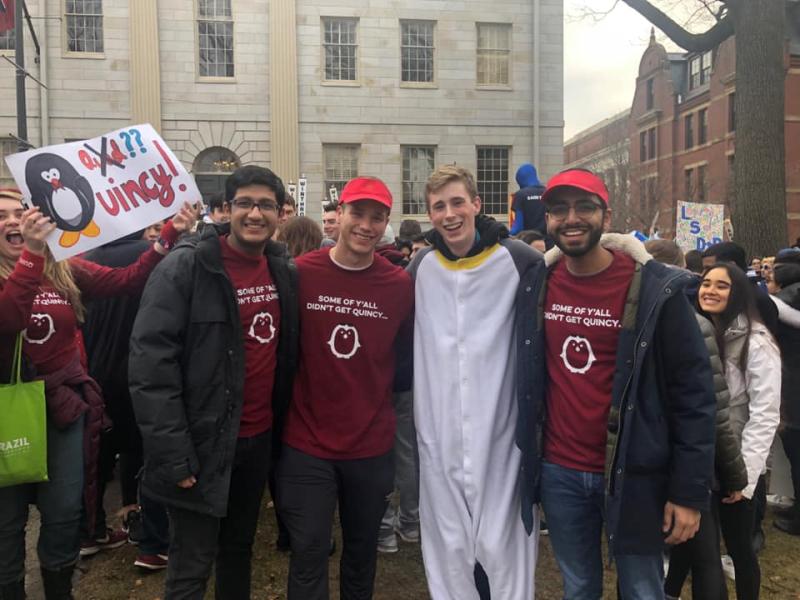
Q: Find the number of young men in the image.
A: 4